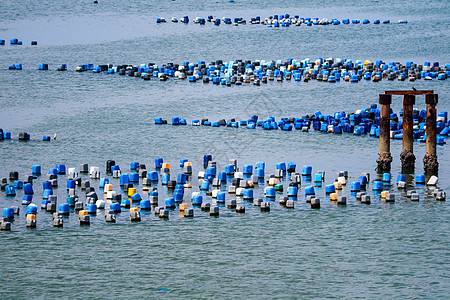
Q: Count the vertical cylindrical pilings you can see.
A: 3